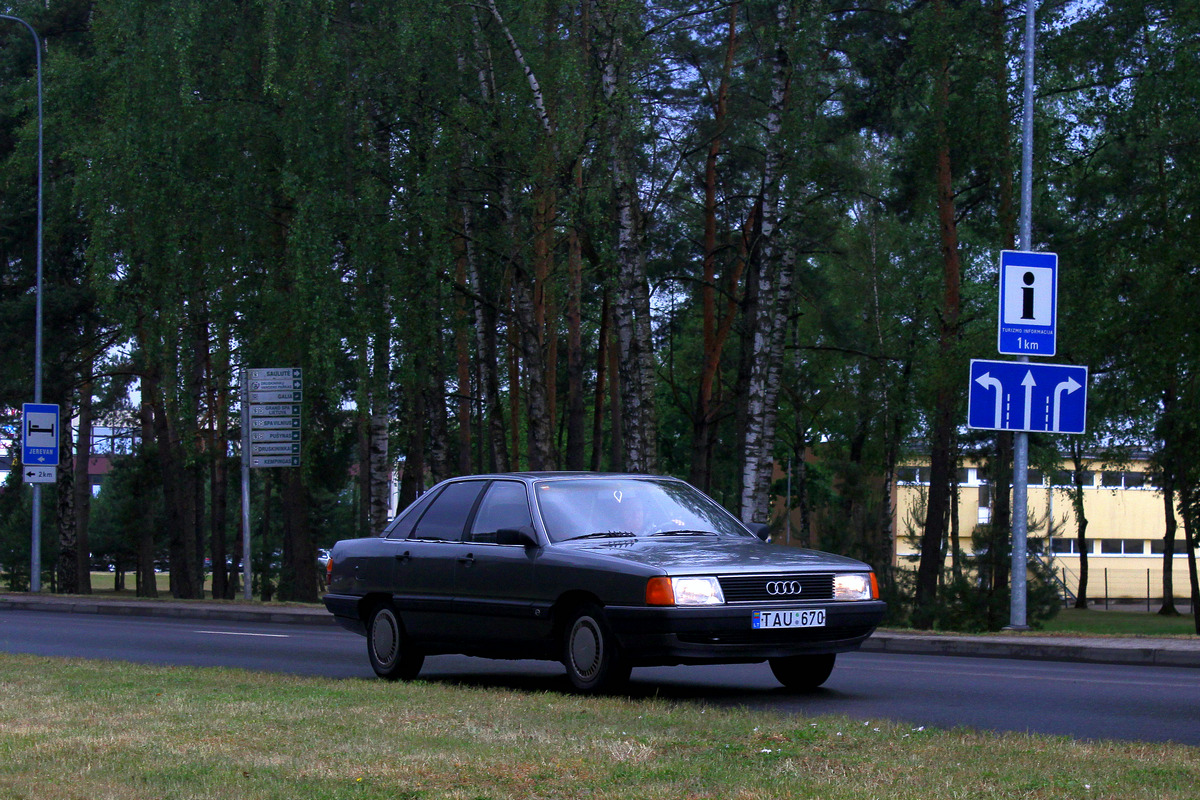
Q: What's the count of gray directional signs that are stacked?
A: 8